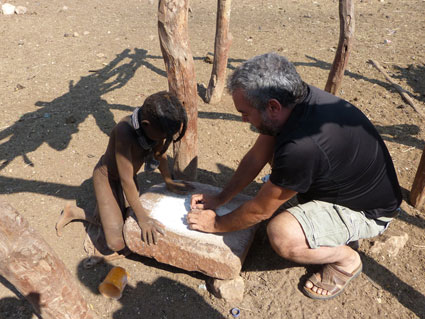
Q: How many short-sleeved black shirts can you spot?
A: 1